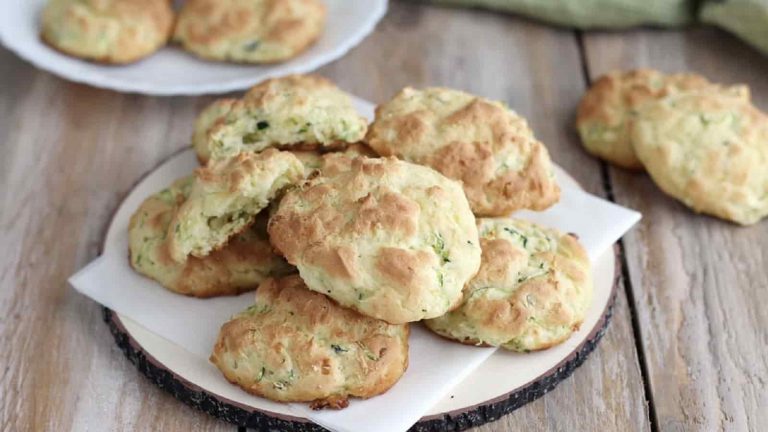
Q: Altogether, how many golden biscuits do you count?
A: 11